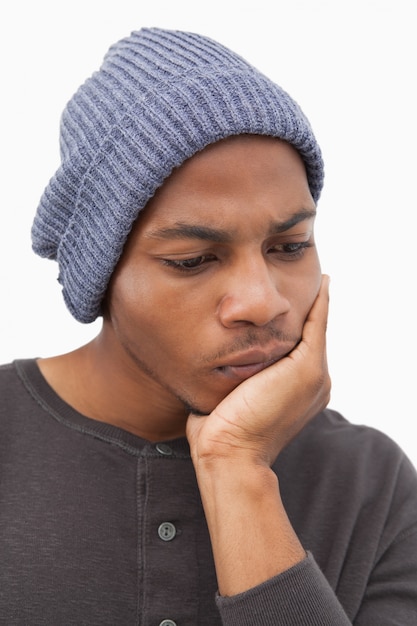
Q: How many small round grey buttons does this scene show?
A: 3